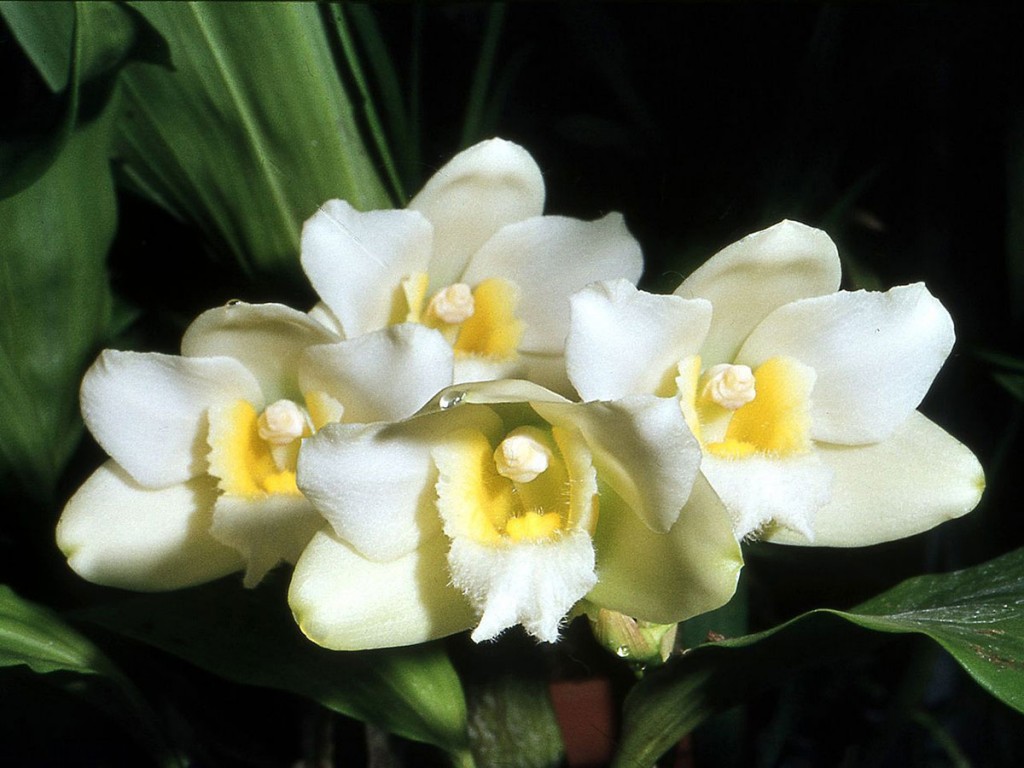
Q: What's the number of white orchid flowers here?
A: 4